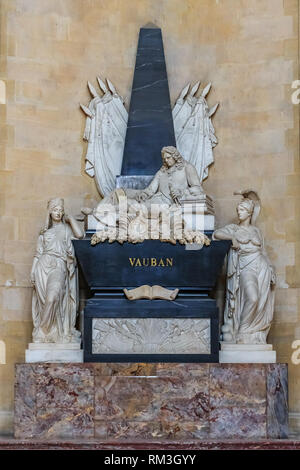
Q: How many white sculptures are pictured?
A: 3